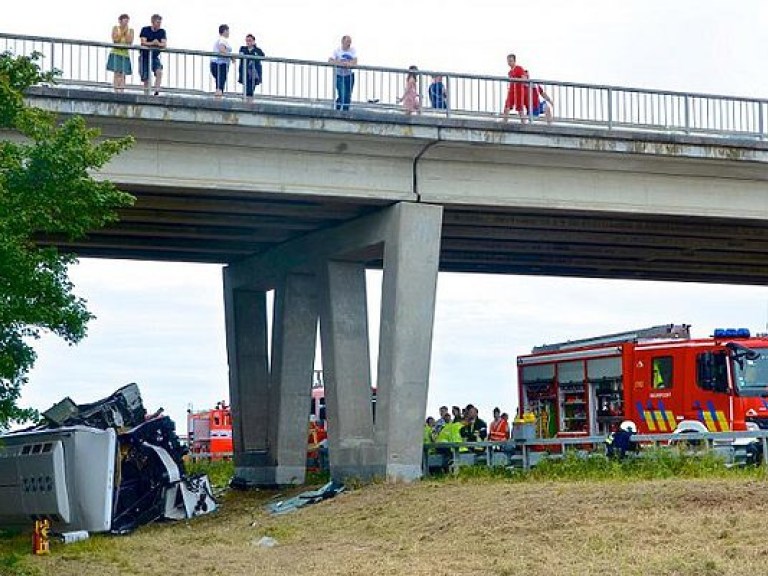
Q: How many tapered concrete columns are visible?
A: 4